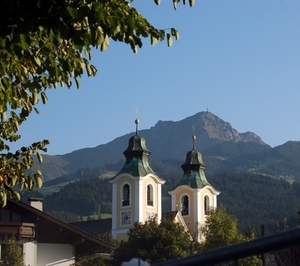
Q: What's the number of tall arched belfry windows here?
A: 4